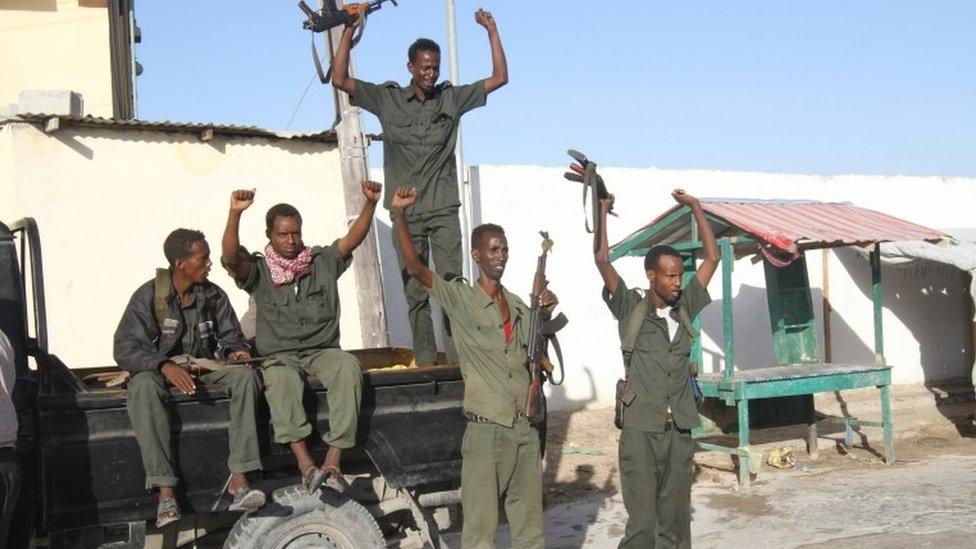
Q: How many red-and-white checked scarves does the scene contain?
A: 1